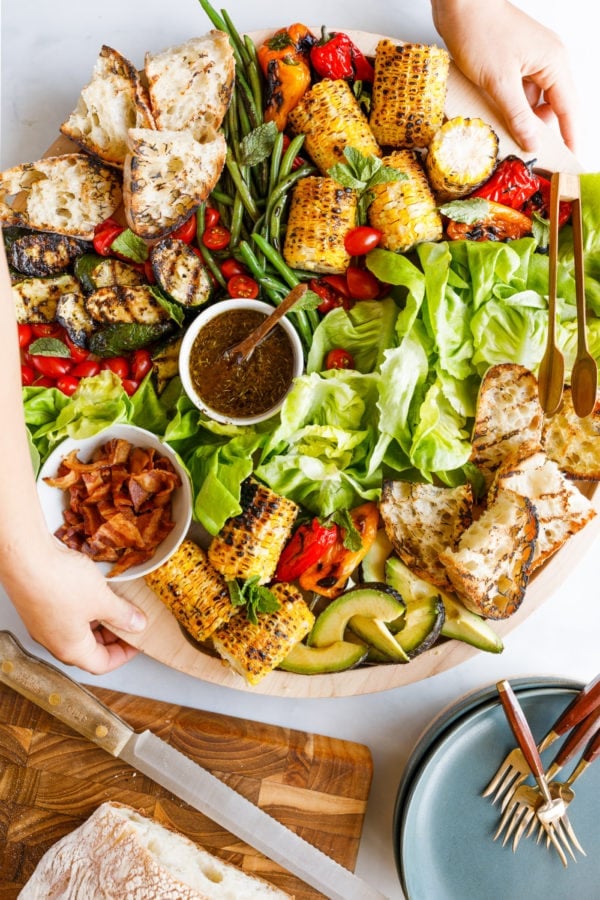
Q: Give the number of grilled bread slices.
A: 9